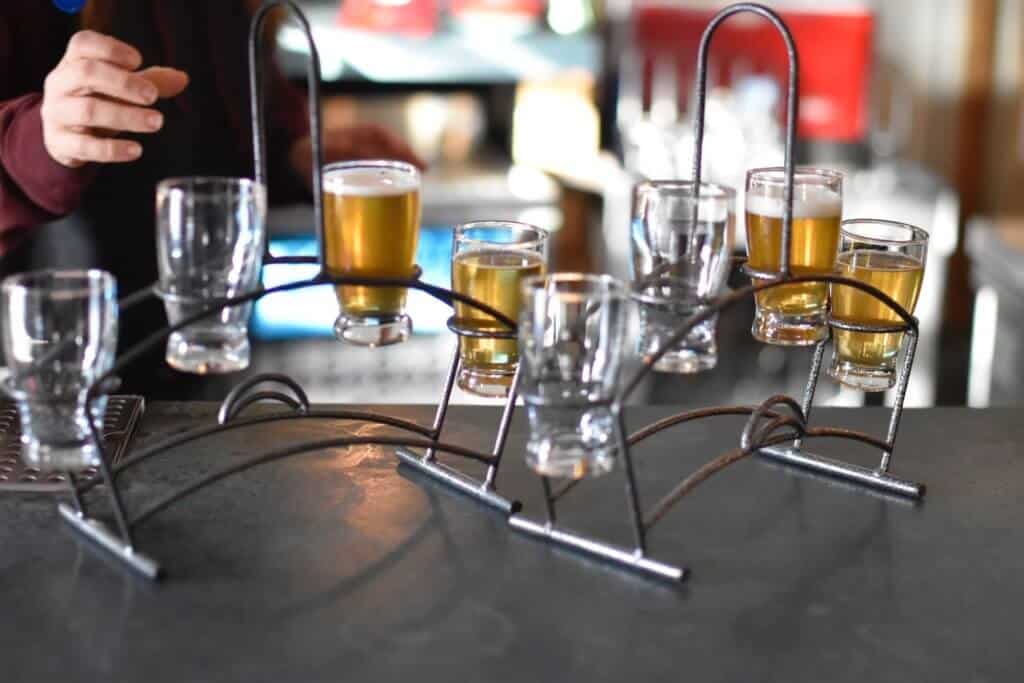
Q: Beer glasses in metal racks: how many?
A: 8